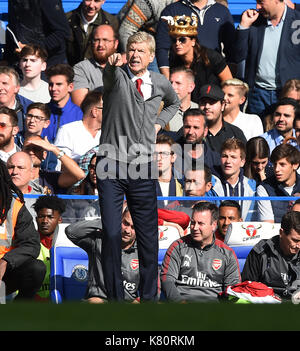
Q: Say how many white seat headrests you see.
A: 3